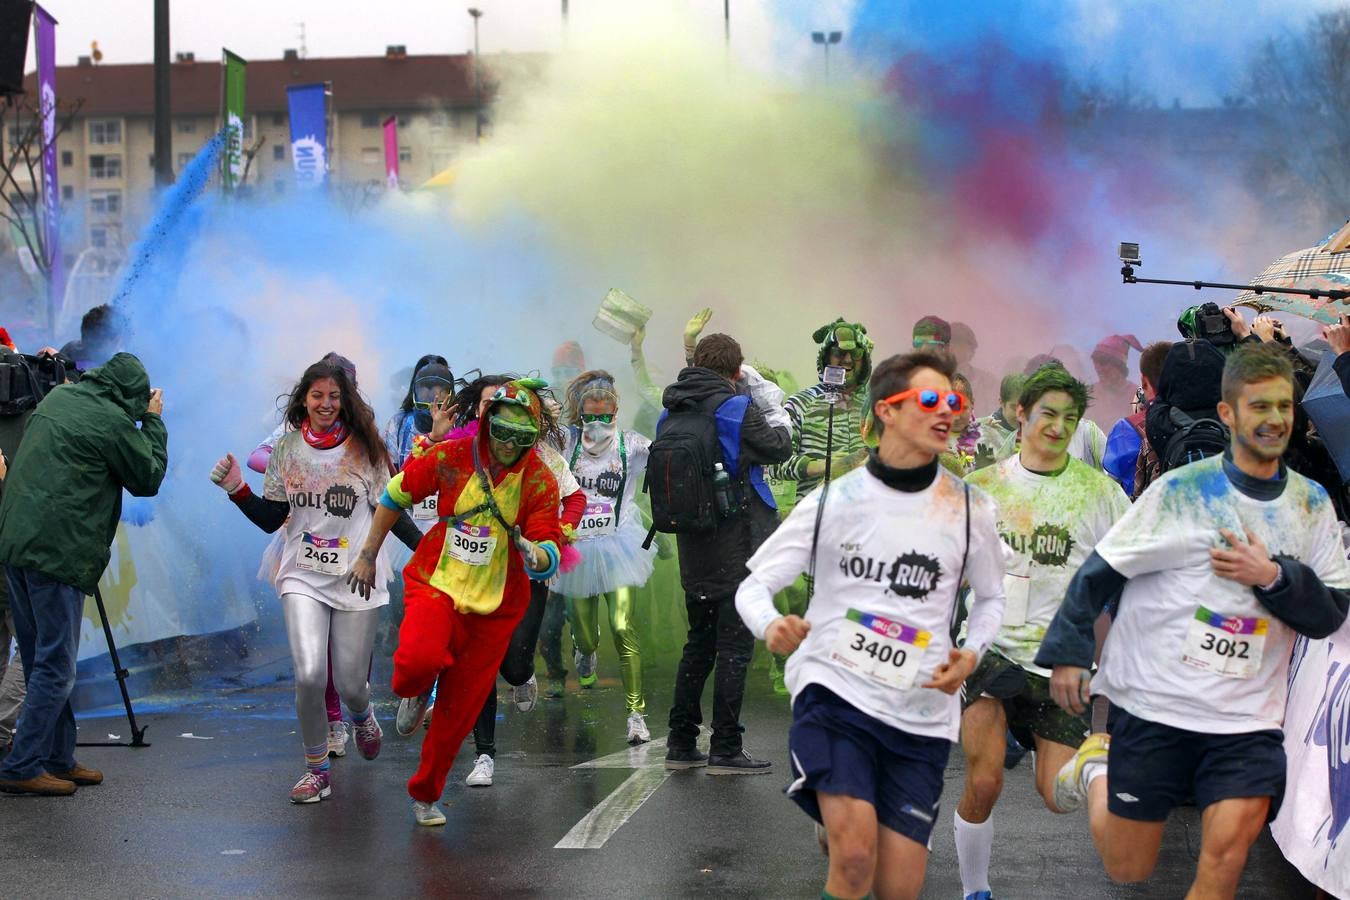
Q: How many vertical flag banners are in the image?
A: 4